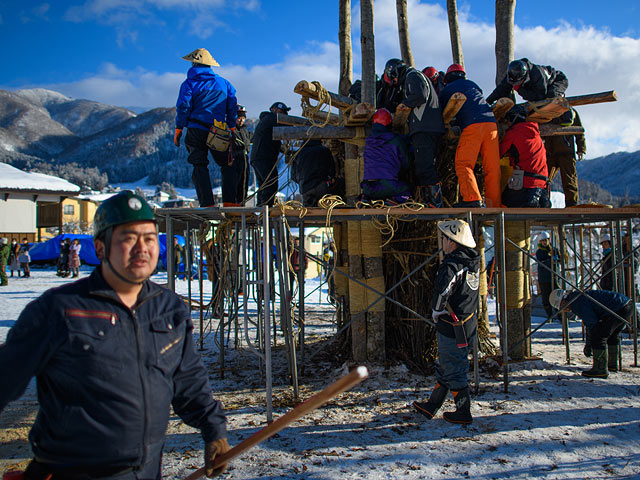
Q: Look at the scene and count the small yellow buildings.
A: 1